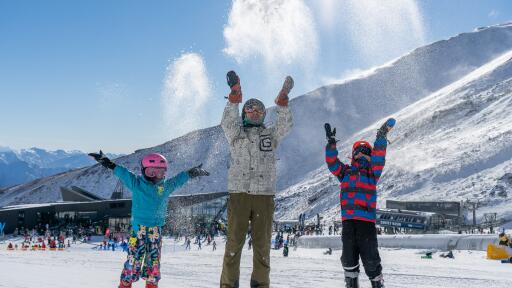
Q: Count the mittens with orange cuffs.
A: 2